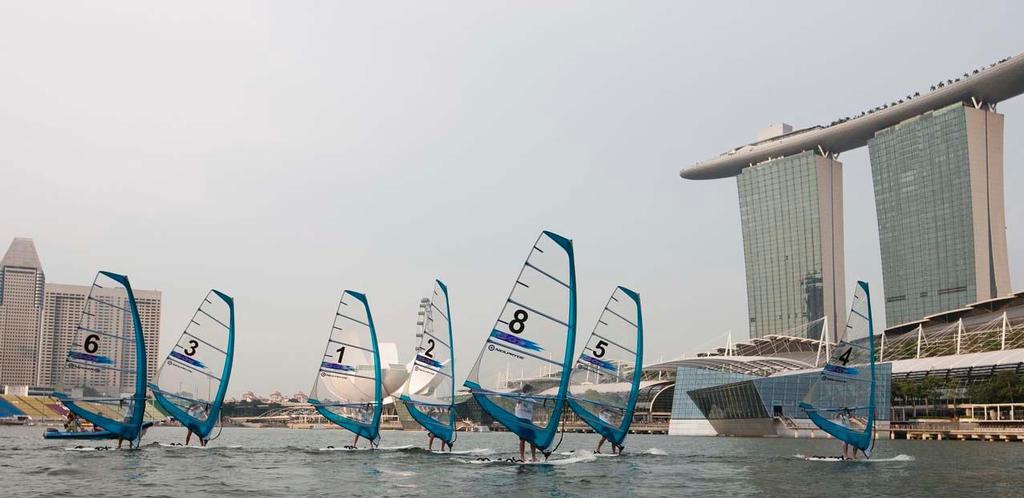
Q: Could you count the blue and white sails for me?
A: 7